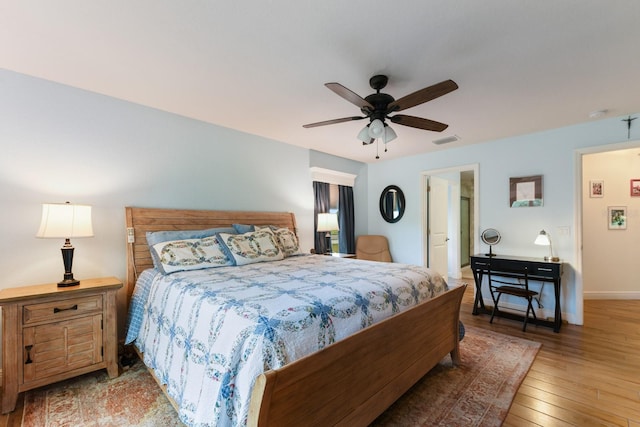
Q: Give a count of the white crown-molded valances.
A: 1